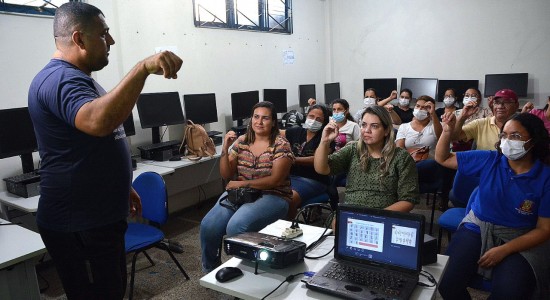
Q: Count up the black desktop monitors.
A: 12